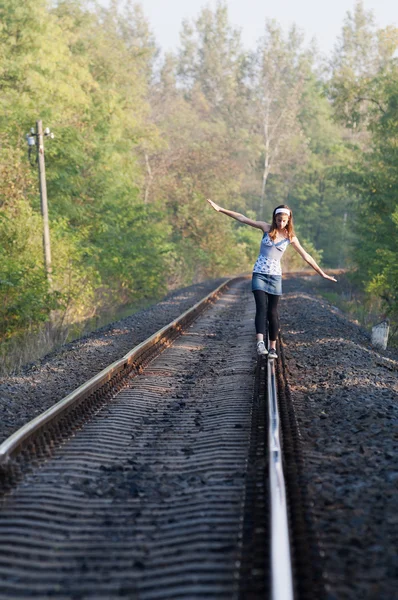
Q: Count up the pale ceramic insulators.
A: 4